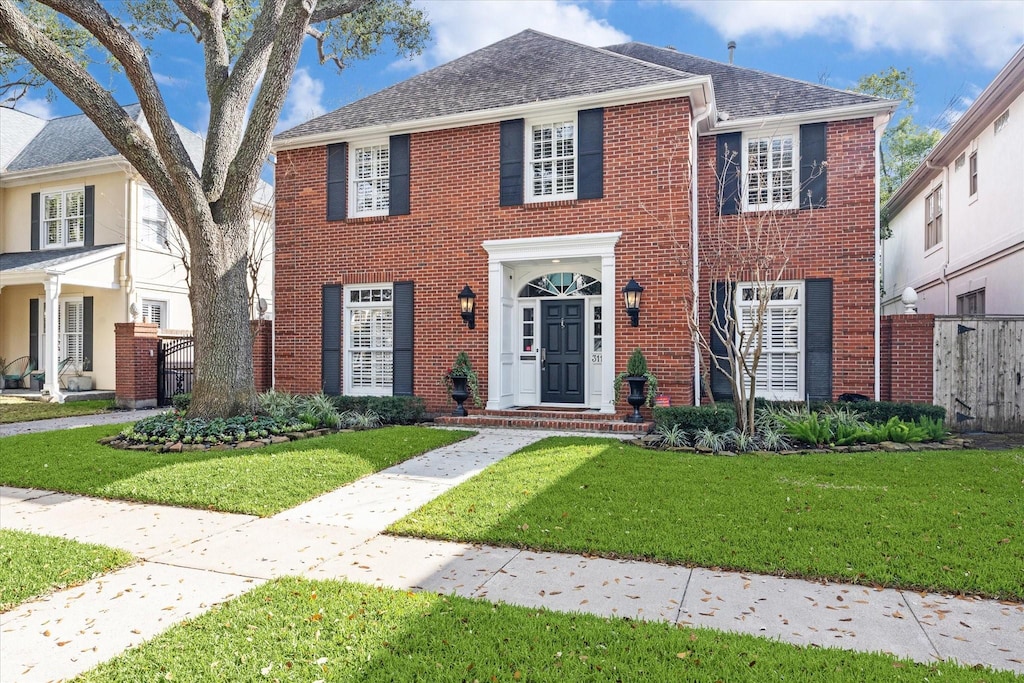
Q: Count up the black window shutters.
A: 14